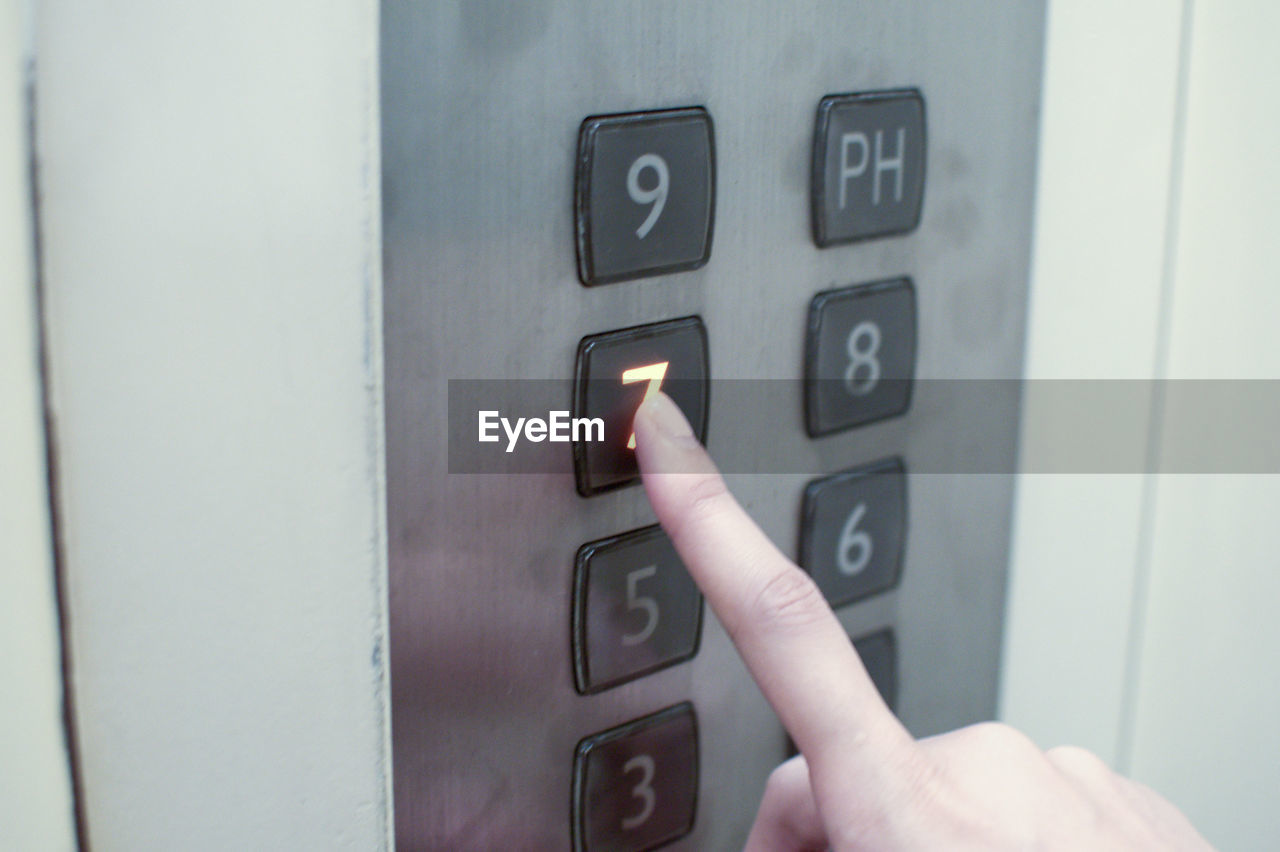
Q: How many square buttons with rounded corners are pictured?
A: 8